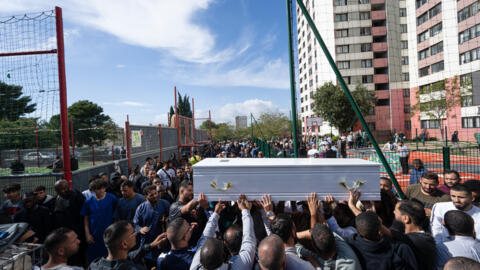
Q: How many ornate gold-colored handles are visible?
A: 2